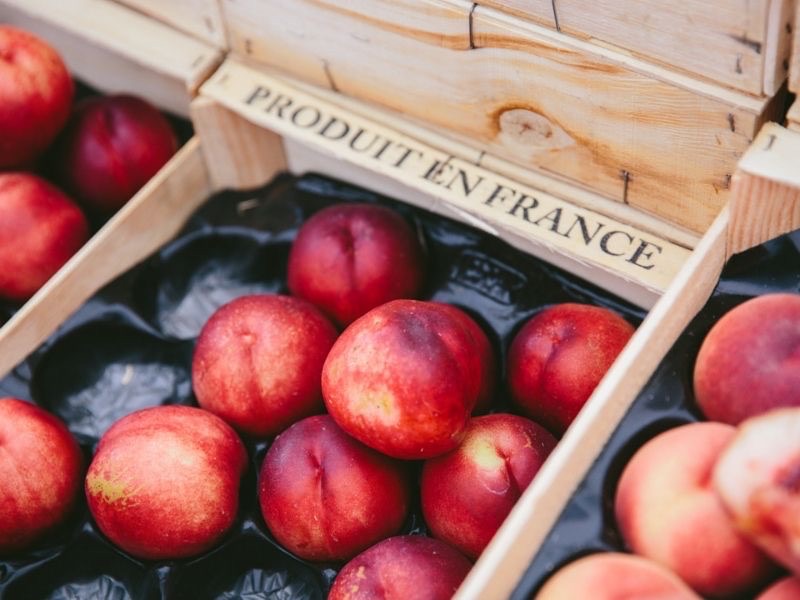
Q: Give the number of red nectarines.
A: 12